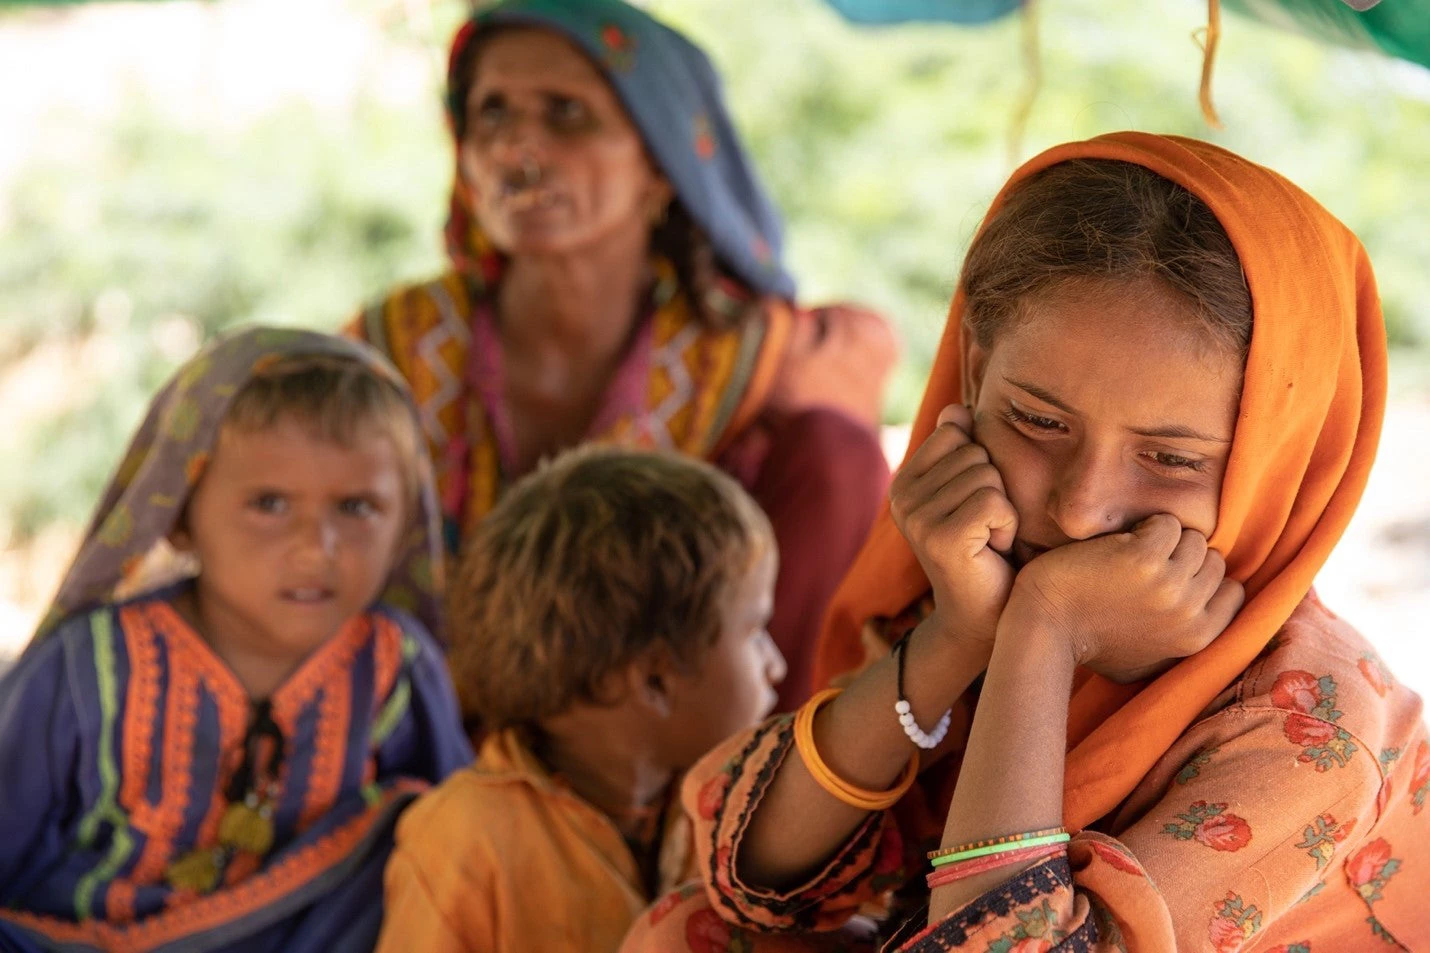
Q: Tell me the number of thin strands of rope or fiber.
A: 2